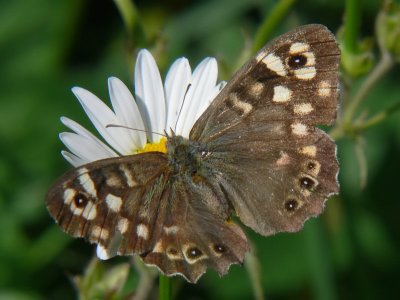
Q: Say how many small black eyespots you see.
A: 8